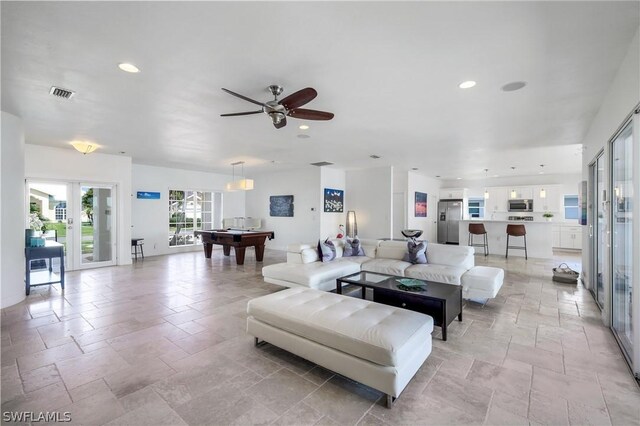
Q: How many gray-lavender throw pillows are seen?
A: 3